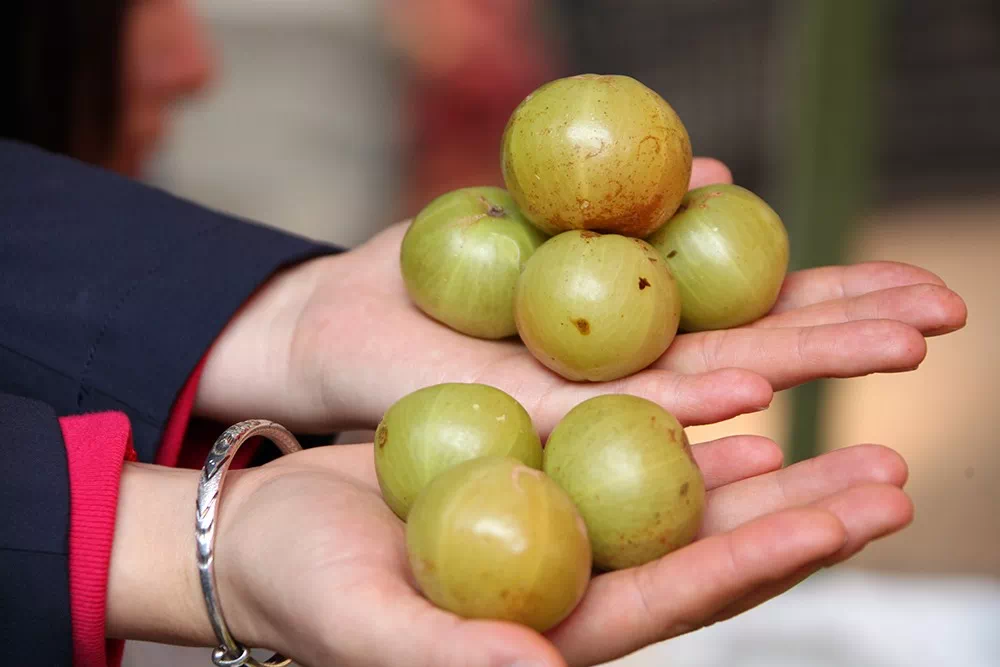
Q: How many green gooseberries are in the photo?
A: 7